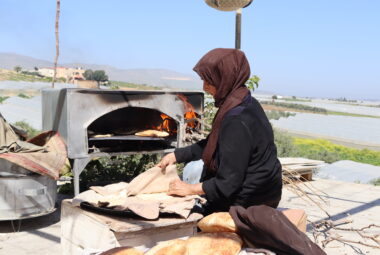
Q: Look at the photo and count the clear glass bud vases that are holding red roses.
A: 0